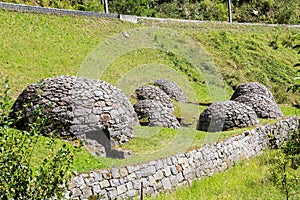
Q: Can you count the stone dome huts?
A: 7